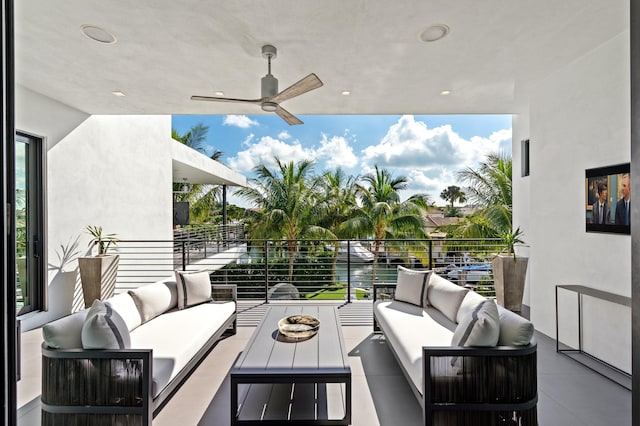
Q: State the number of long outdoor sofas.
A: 2